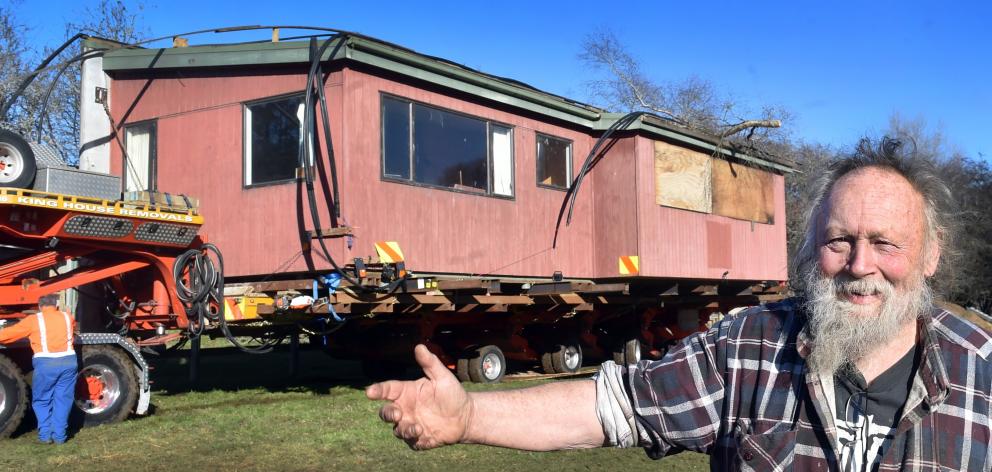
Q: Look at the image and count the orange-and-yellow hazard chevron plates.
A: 3